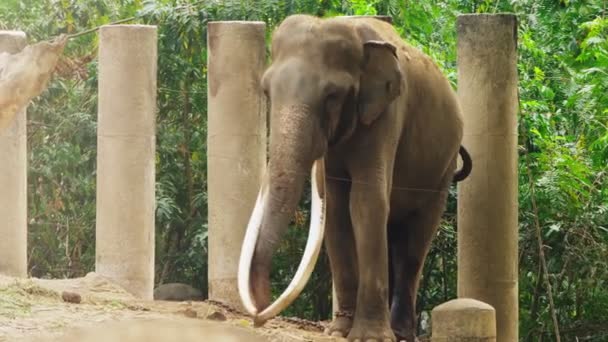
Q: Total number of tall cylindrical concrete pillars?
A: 5